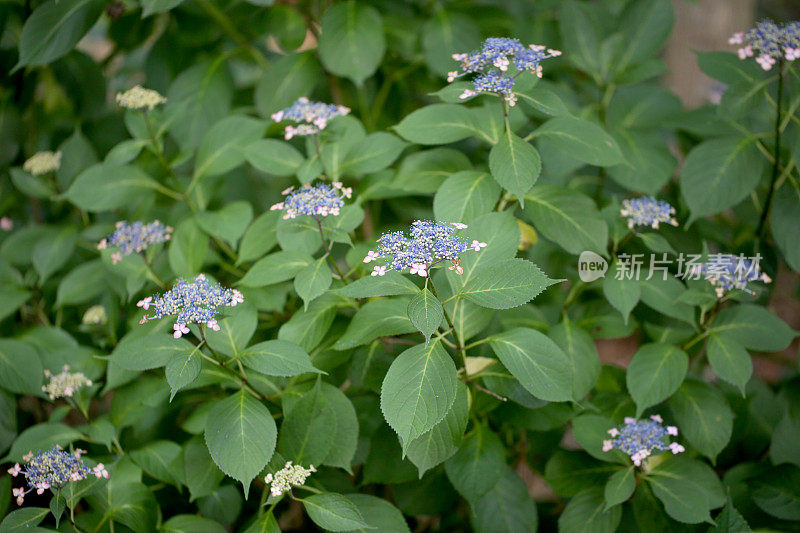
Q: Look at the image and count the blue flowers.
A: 11